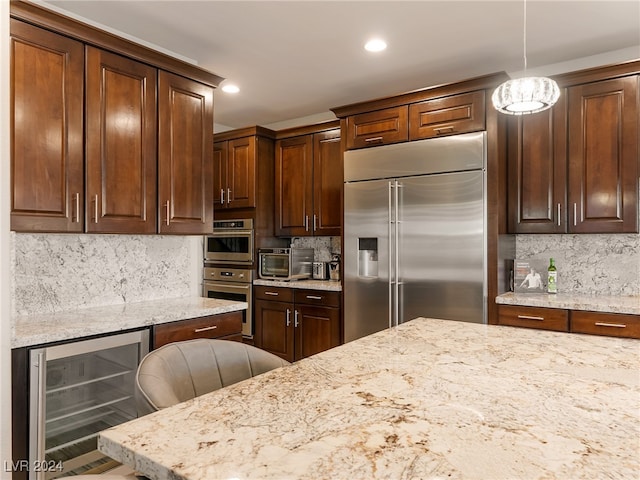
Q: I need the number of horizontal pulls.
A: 7